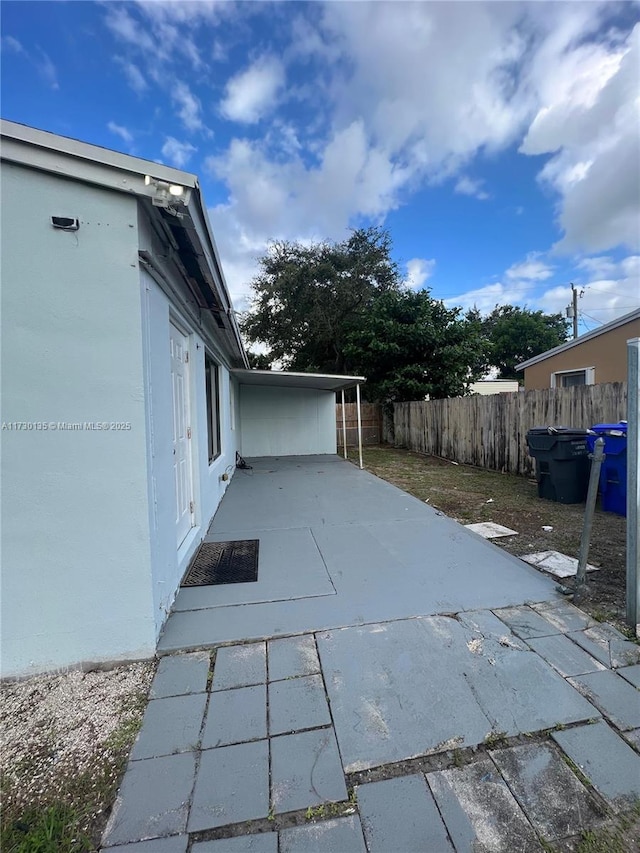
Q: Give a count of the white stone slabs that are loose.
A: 2